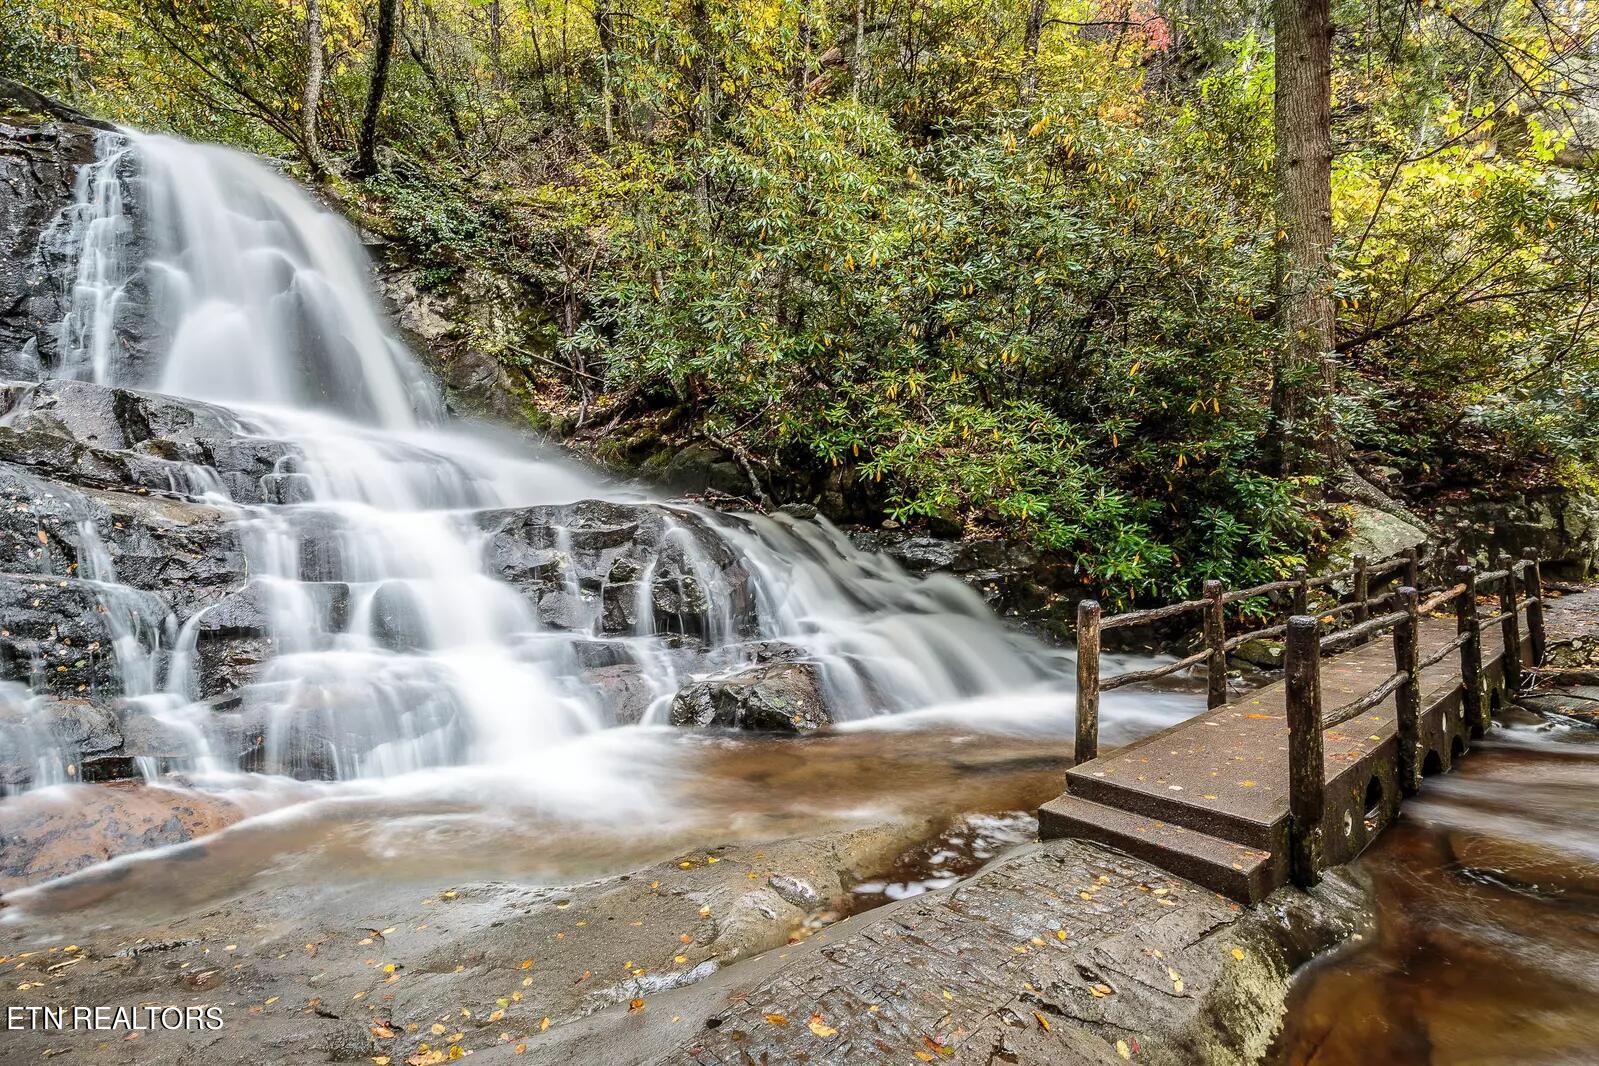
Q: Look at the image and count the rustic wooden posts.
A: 10